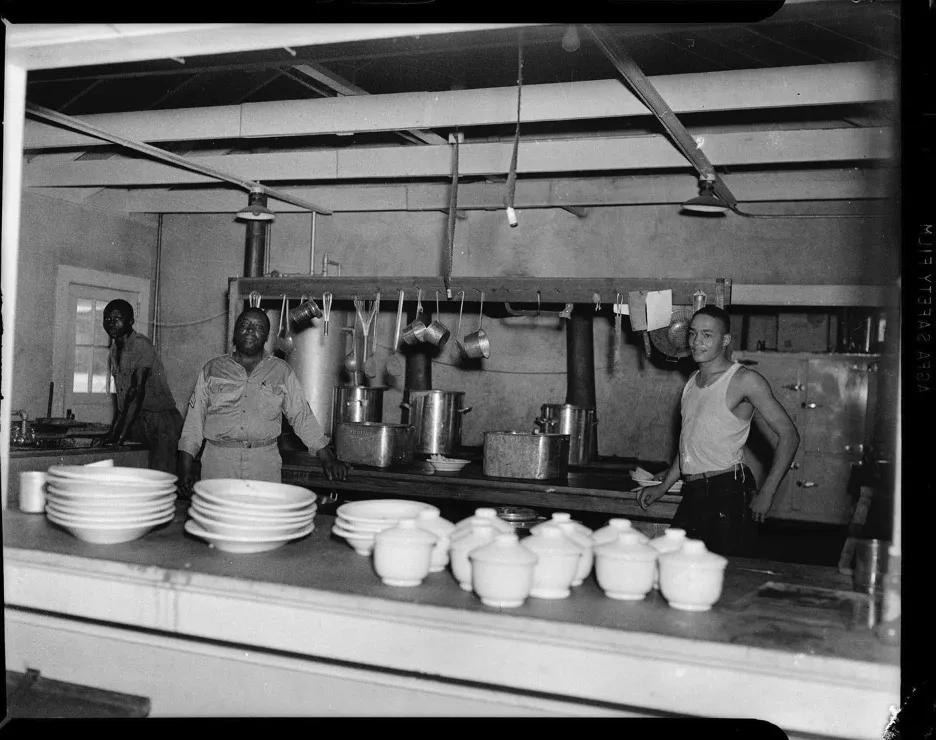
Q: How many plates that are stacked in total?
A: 15